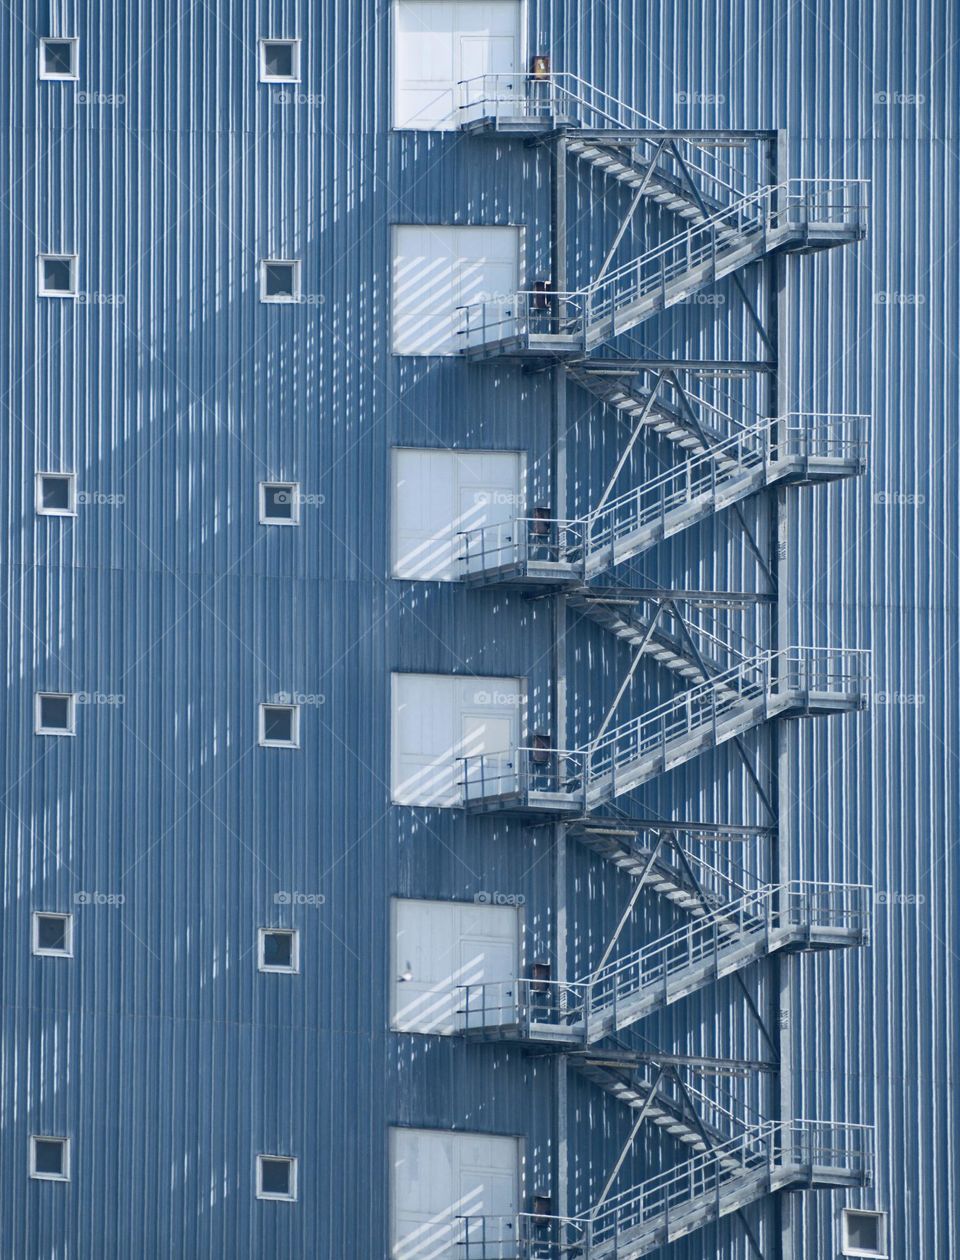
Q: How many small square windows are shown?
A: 13